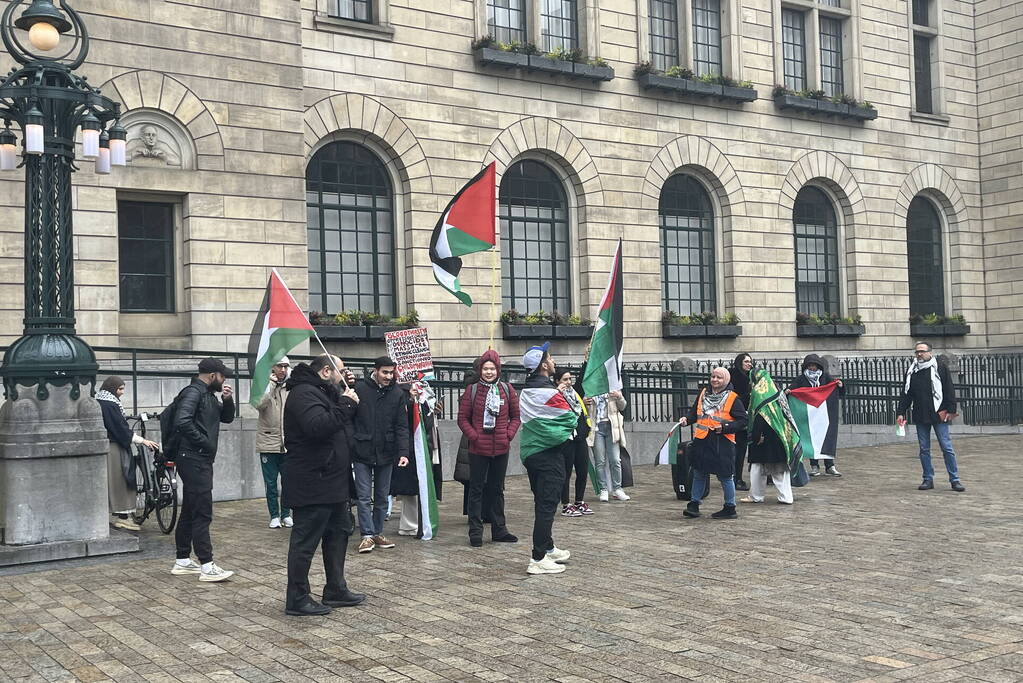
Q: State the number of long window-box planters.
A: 8